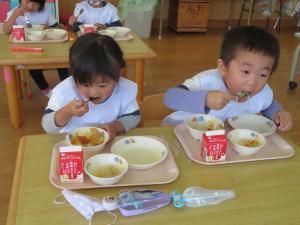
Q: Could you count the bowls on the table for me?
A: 6